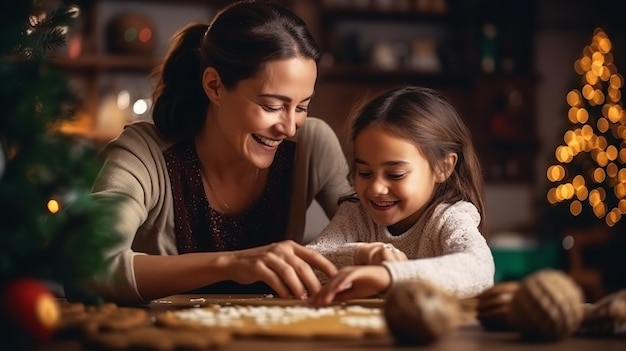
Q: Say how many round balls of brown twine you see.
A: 2